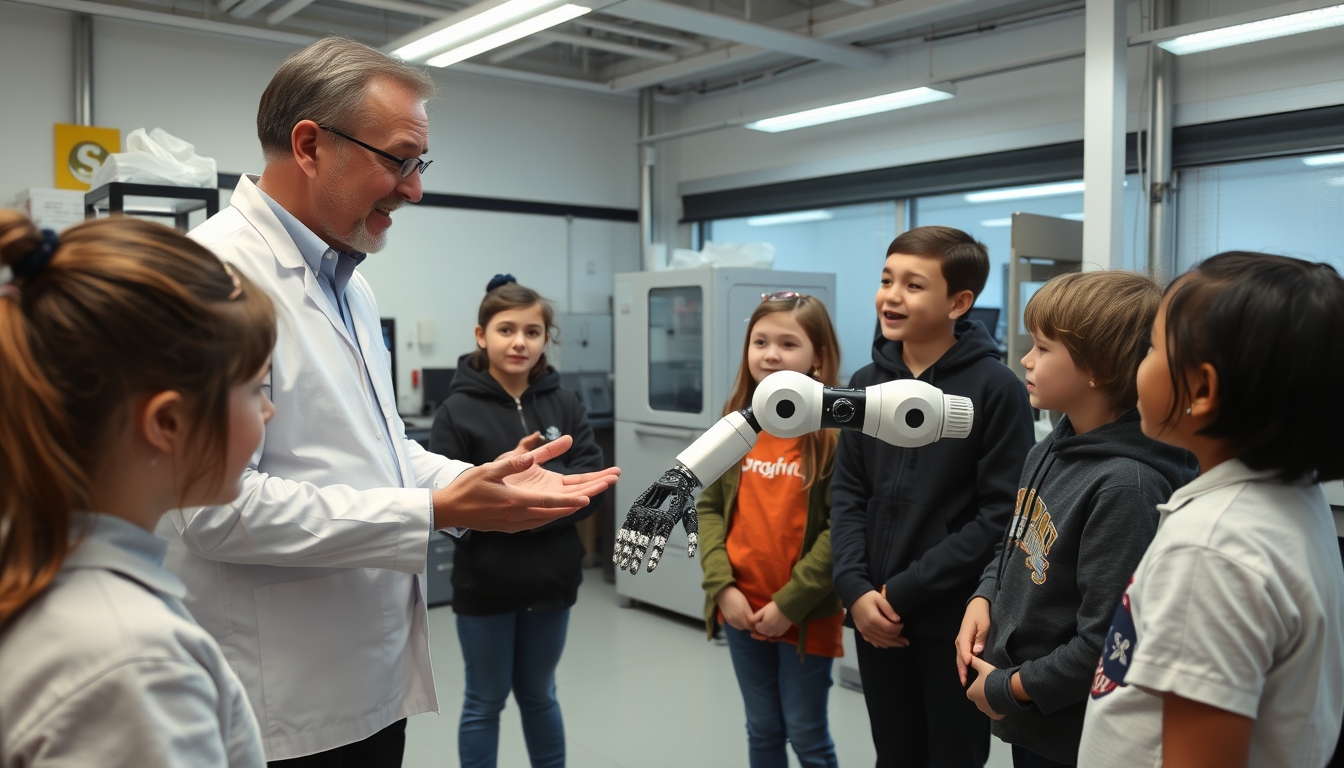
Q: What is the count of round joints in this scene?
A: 2